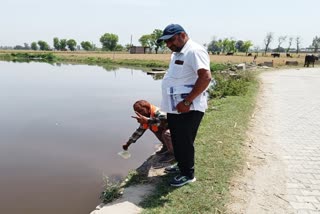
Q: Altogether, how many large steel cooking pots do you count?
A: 0